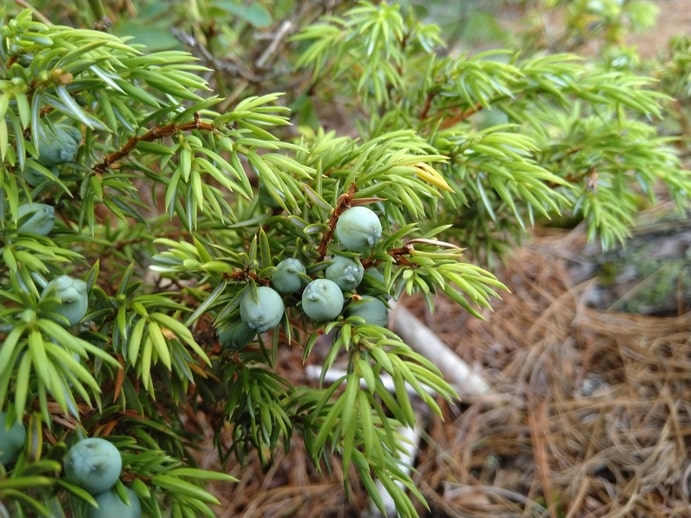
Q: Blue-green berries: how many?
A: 15